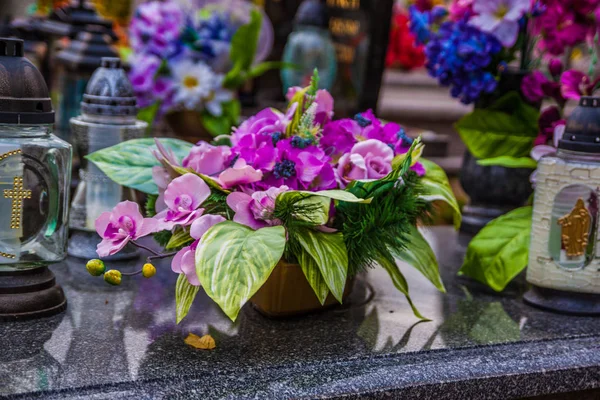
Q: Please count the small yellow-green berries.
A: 3